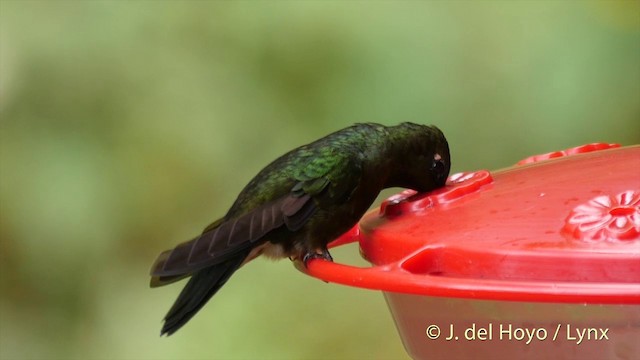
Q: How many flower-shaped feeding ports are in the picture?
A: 3